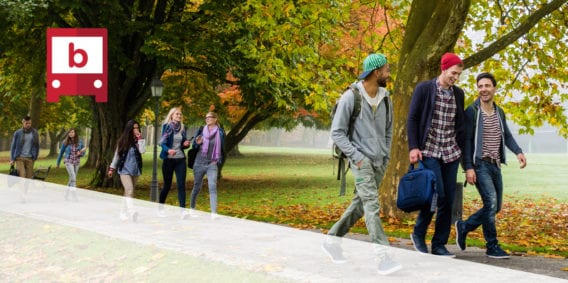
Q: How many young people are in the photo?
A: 8